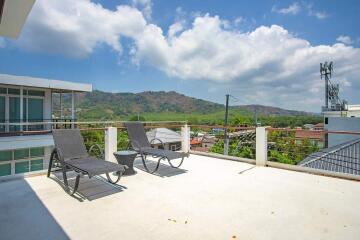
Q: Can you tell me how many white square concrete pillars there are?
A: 3